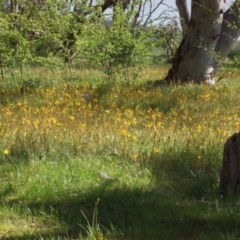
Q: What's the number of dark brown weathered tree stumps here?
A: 1